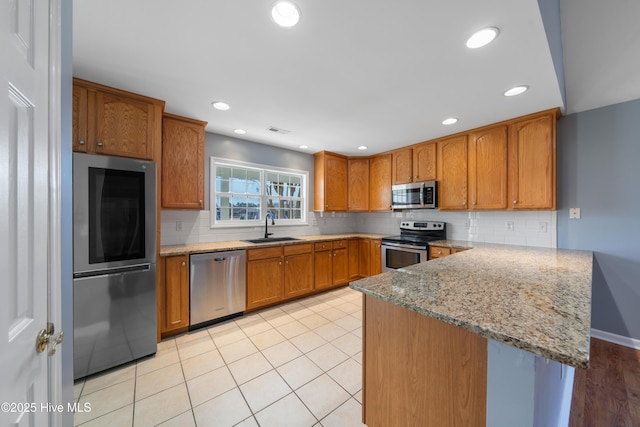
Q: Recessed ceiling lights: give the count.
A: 8